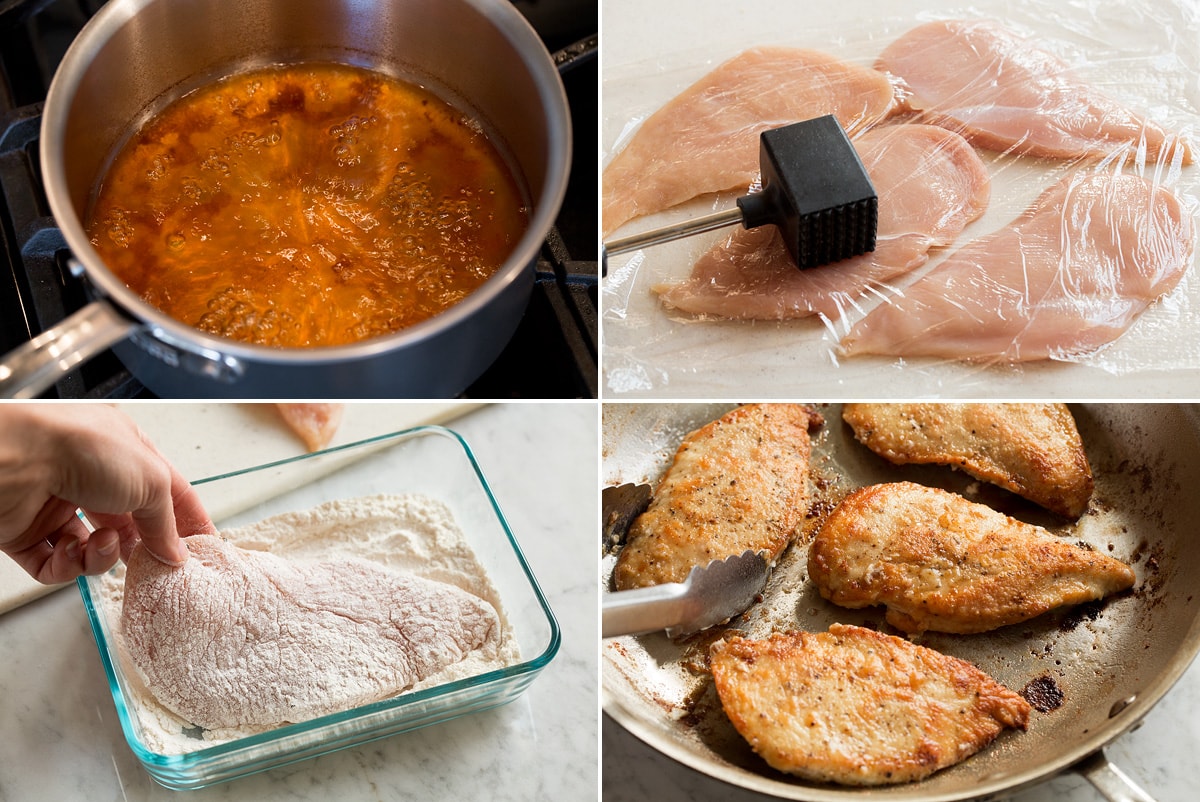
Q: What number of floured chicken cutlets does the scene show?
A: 1